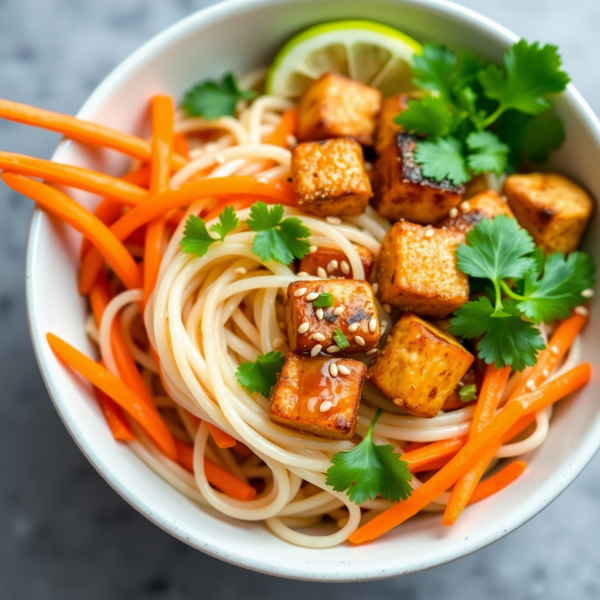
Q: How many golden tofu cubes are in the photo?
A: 11